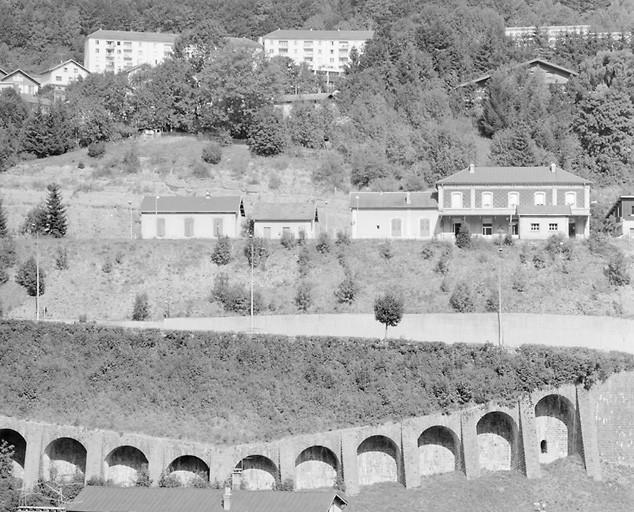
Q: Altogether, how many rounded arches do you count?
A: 10